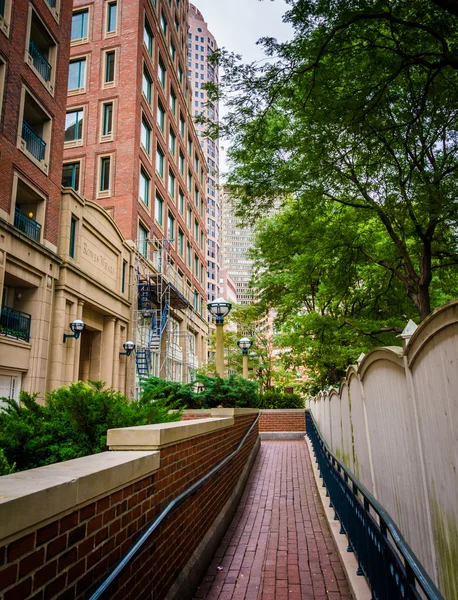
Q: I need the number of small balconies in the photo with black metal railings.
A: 4